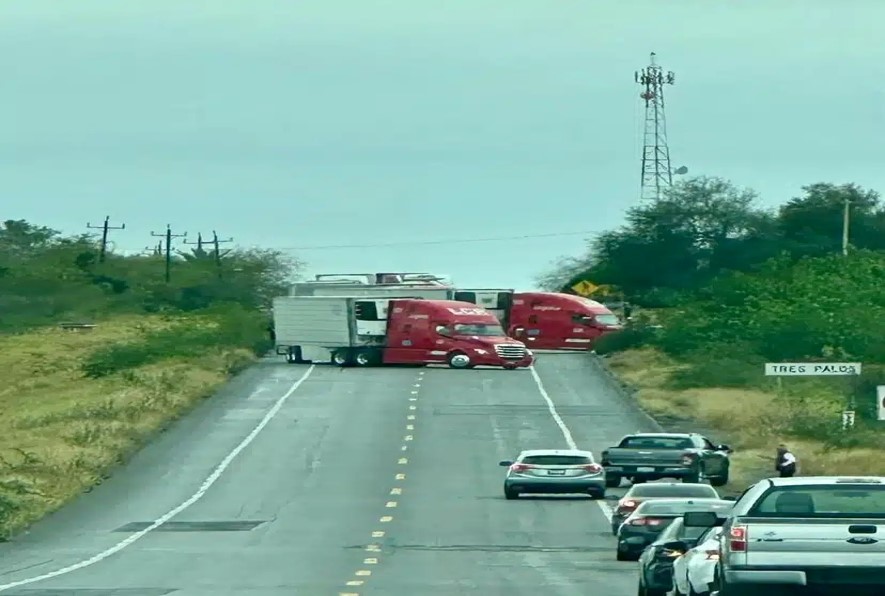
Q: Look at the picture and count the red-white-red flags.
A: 0